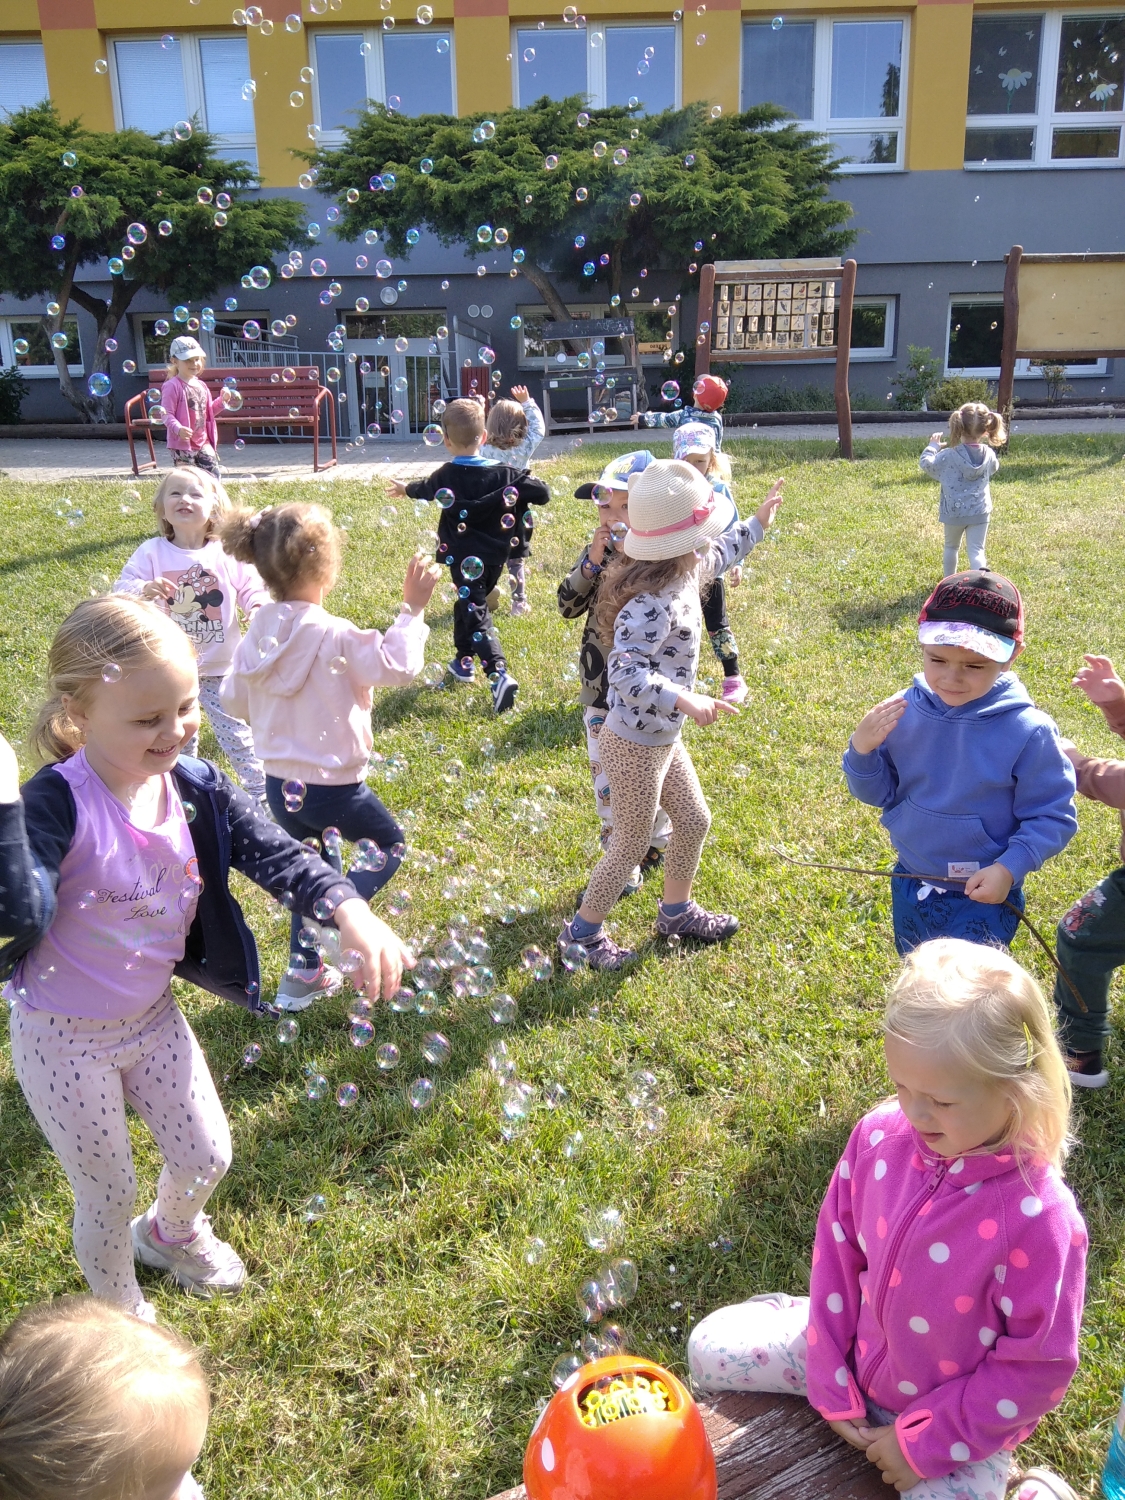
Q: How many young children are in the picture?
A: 15